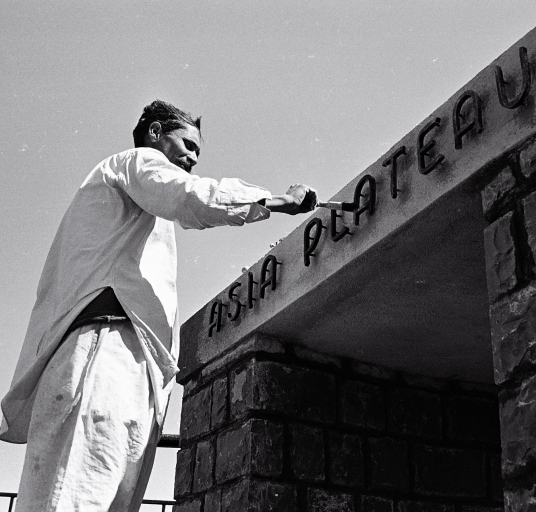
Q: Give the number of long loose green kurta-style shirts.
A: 0